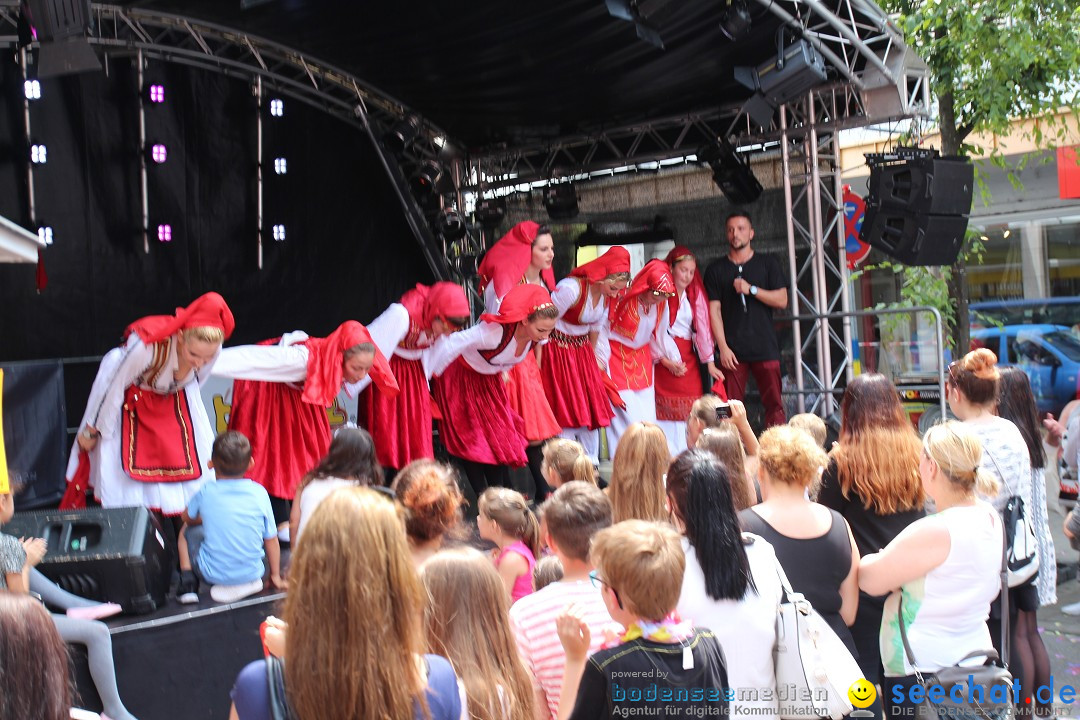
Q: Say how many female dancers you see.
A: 8